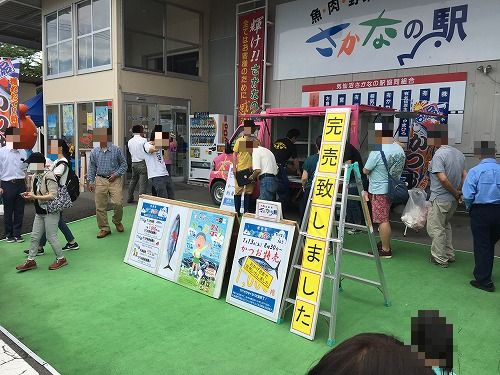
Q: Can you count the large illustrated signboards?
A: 2